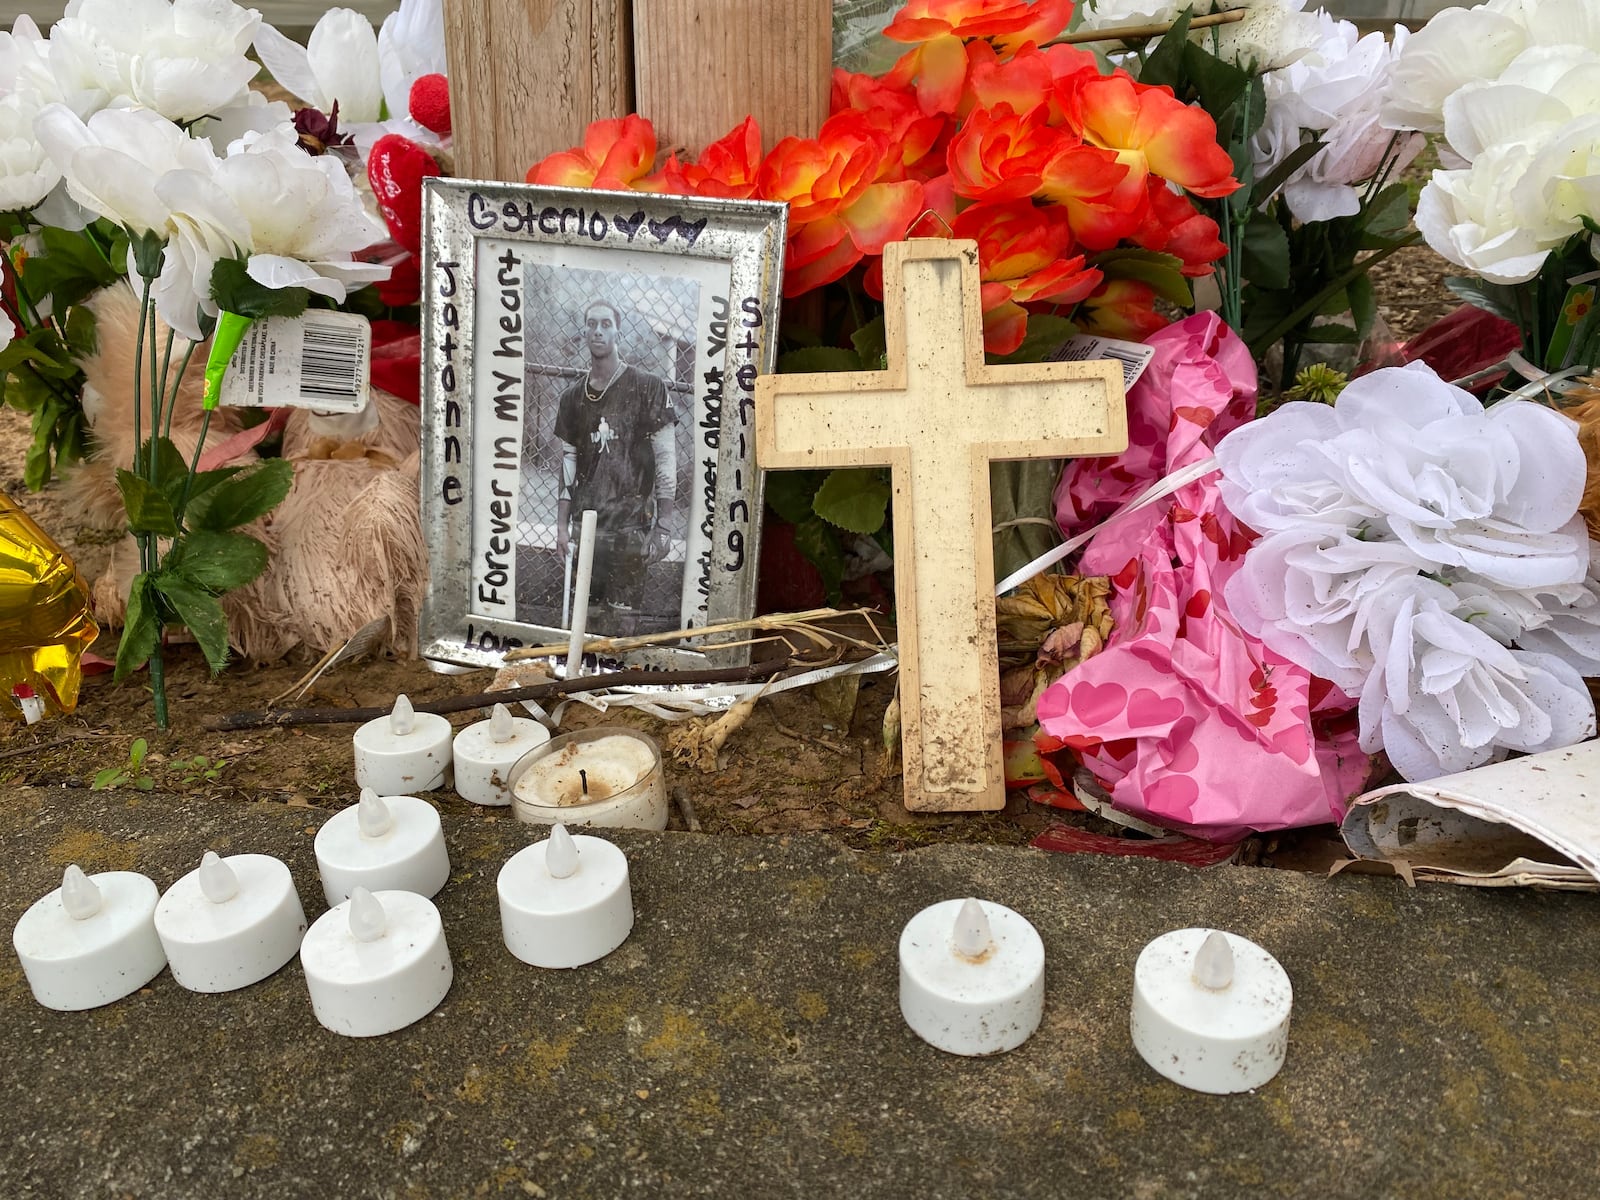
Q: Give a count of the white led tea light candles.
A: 9